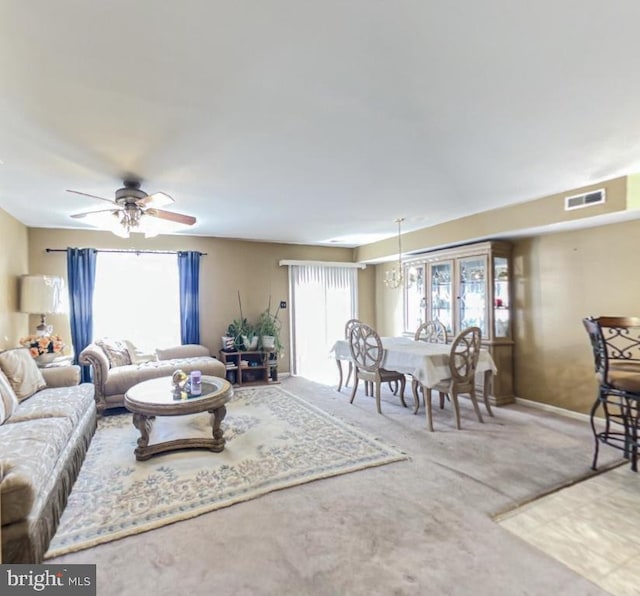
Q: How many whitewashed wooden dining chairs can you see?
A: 4